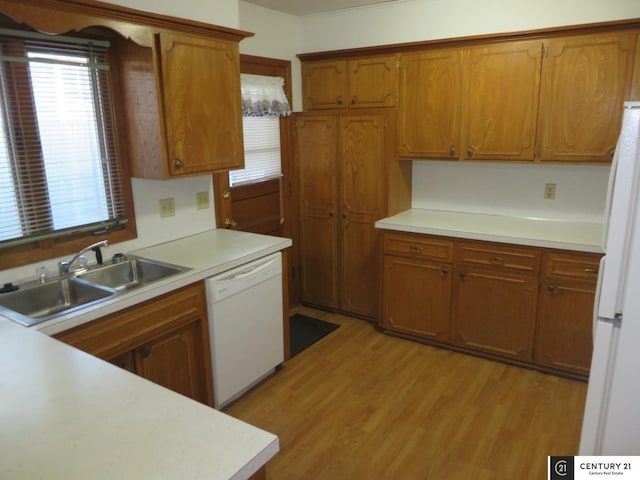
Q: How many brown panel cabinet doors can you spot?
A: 13